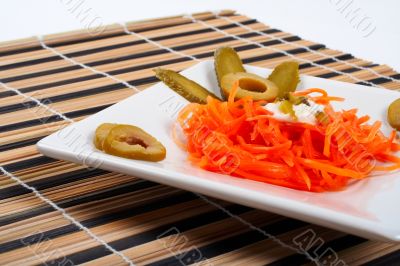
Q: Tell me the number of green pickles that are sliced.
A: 3